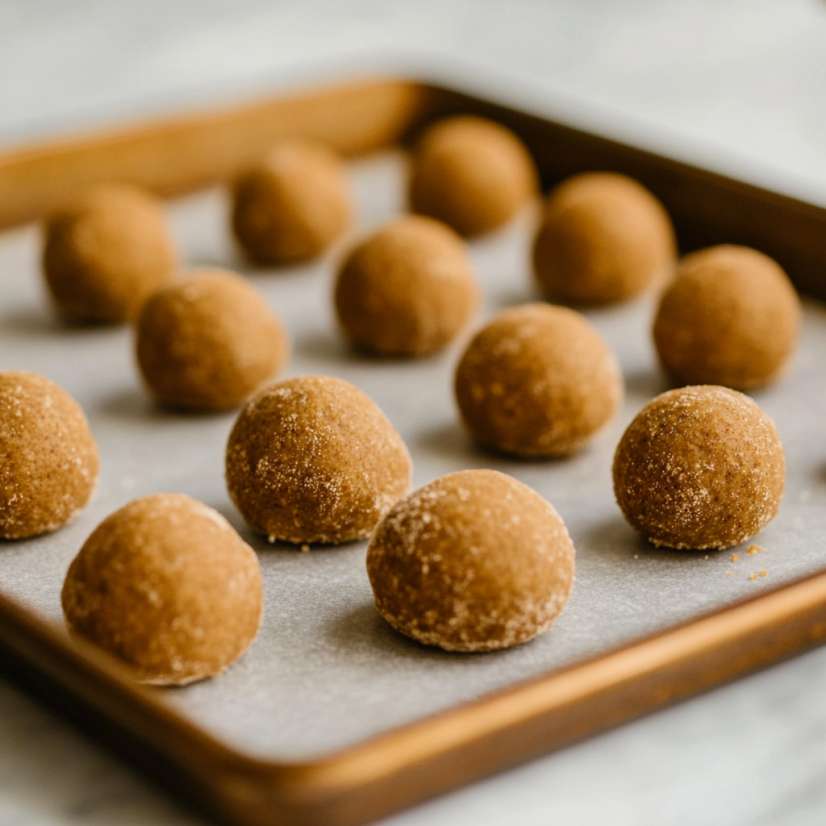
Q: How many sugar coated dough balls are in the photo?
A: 13